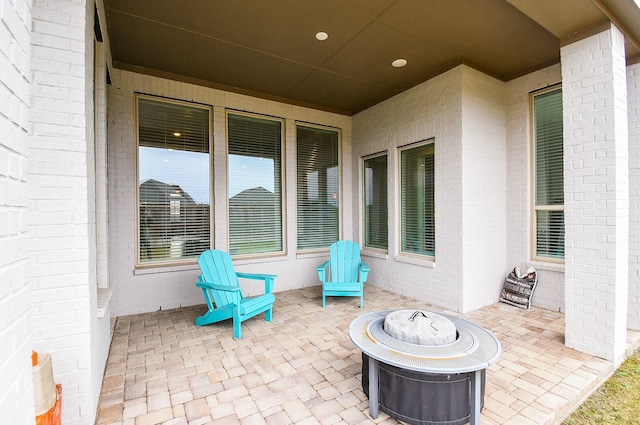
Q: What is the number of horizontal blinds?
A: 6